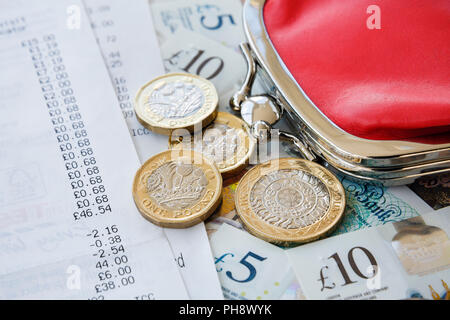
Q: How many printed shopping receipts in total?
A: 2